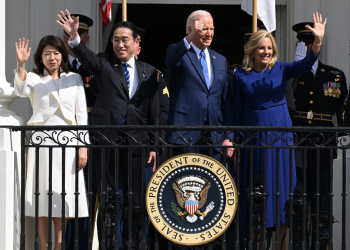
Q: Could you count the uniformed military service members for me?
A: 4